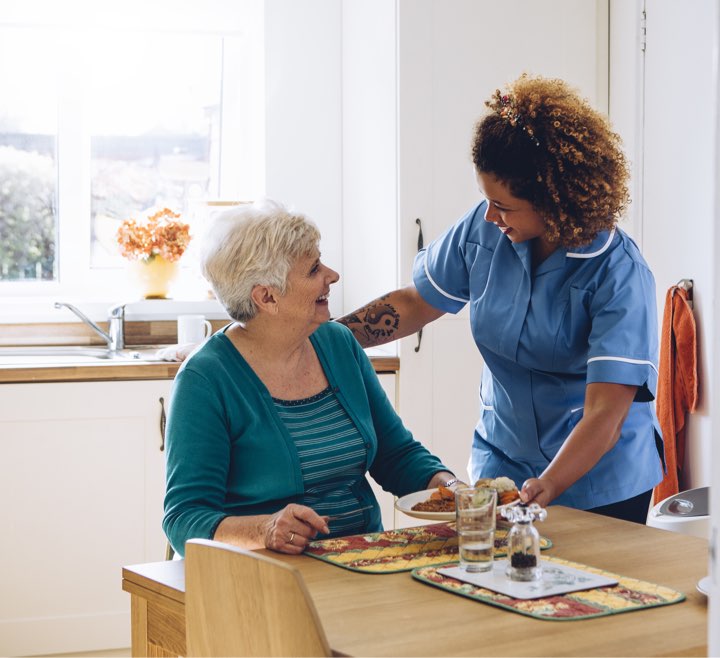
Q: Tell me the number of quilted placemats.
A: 2